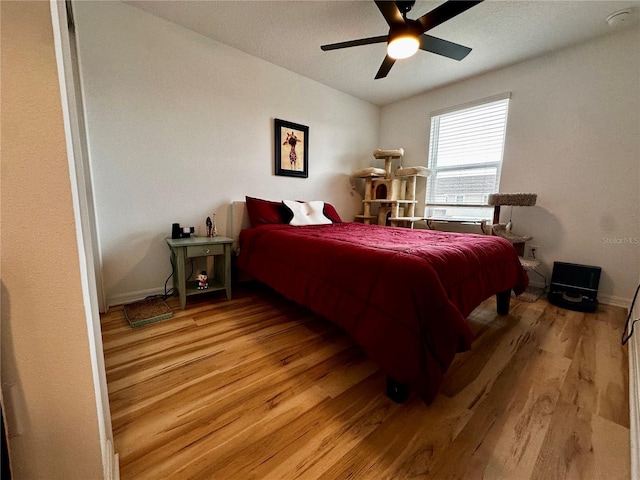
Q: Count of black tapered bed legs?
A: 2